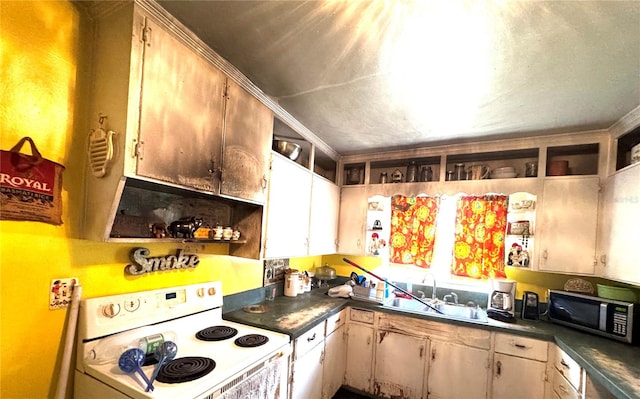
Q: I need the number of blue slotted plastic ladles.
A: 2